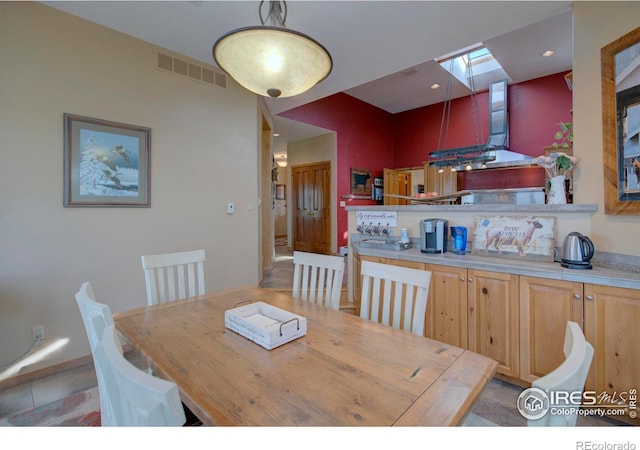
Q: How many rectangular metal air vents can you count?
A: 1